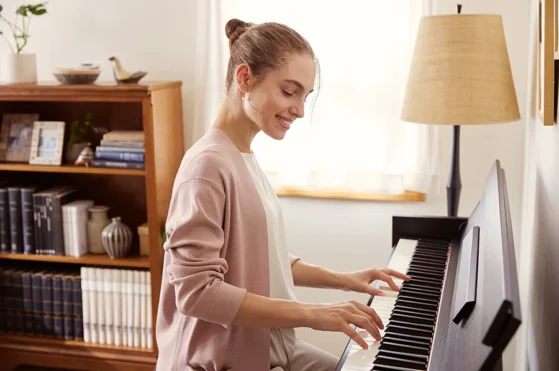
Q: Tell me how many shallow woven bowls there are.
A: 1